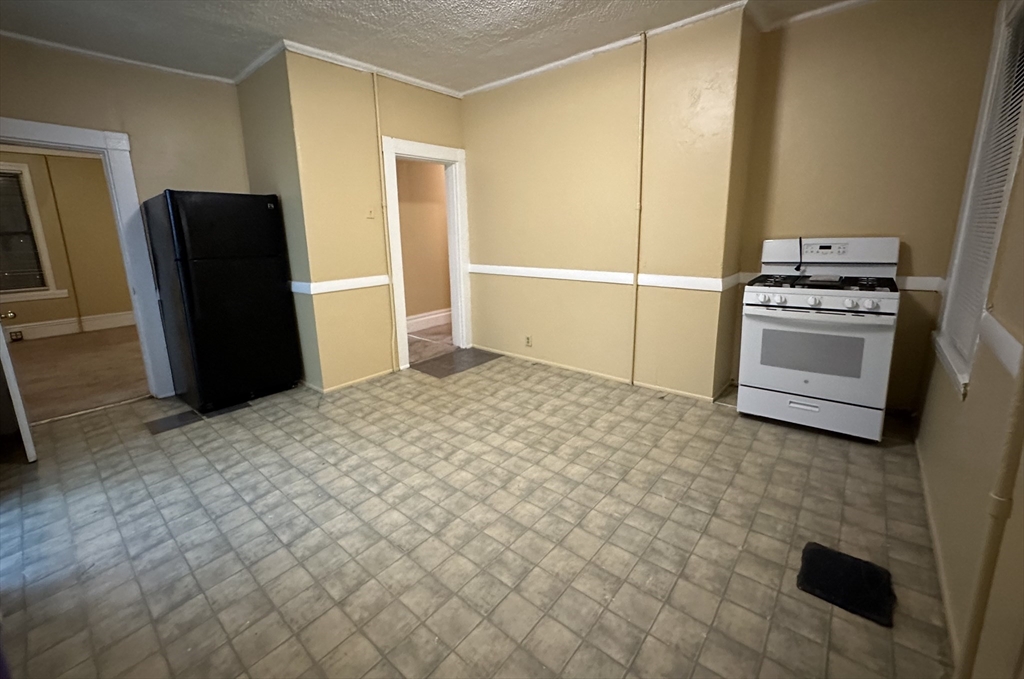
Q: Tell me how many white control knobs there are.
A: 5